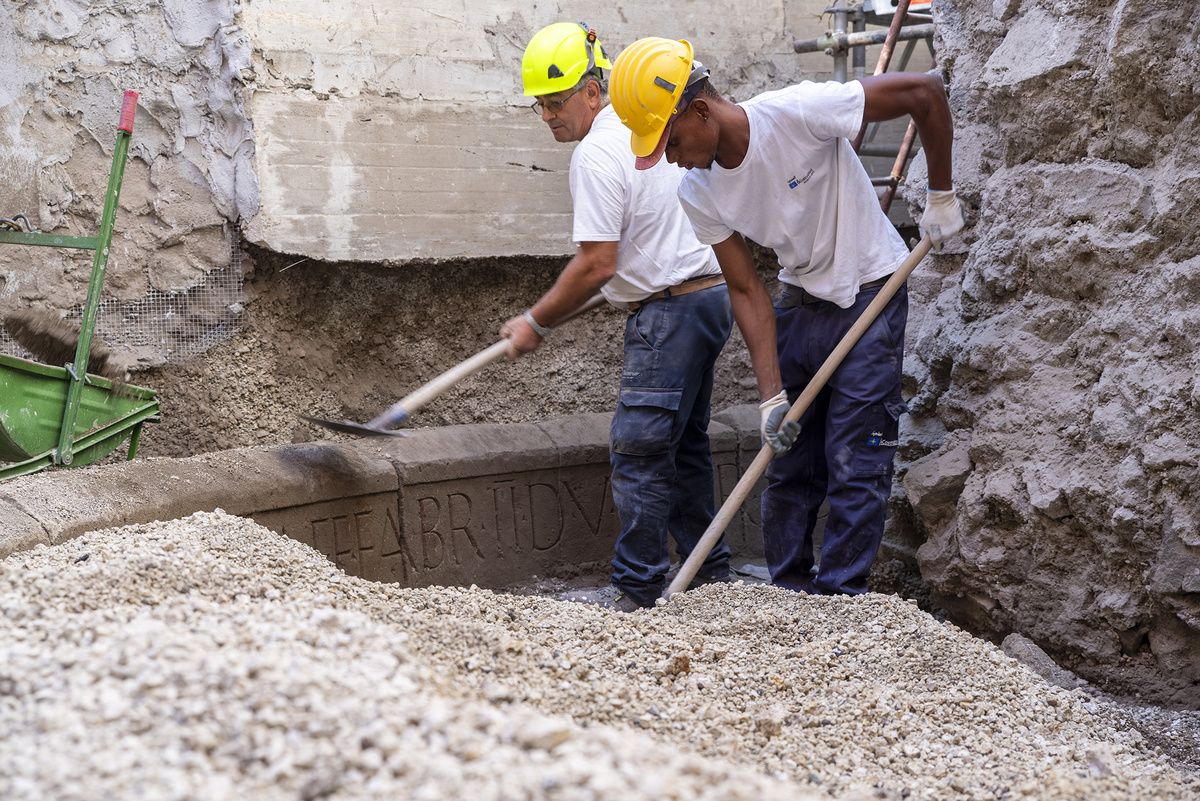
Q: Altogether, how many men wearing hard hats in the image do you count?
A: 2